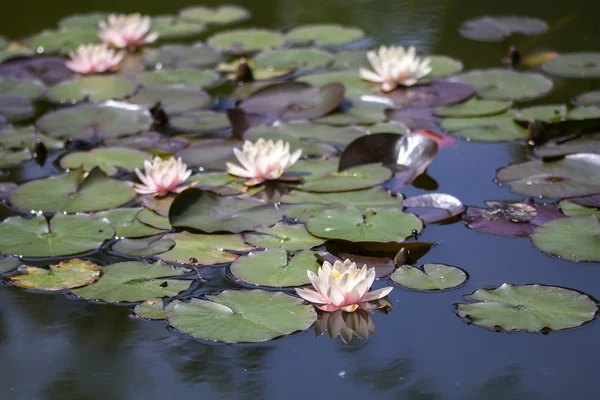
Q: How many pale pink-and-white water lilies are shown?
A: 6